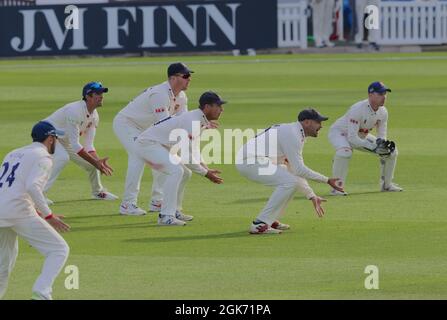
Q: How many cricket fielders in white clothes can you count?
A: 6